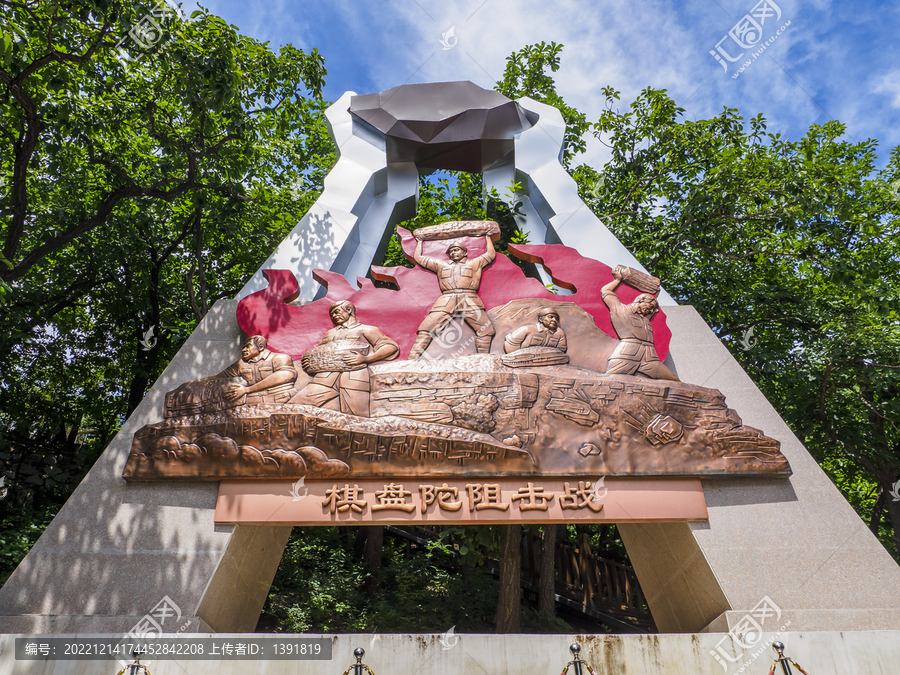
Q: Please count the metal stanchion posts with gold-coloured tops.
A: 4